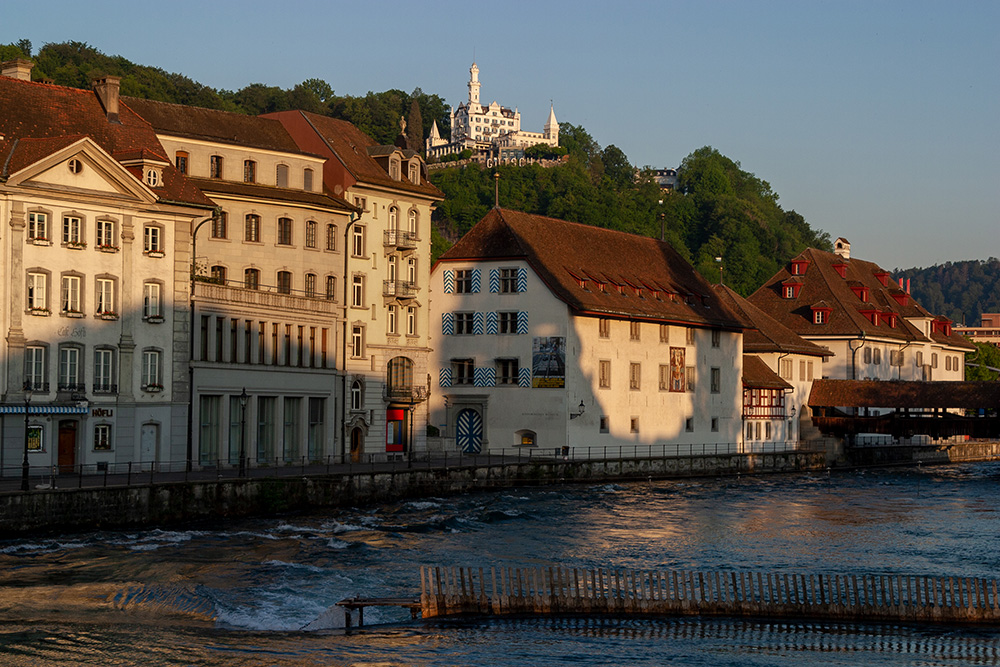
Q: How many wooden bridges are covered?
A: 1